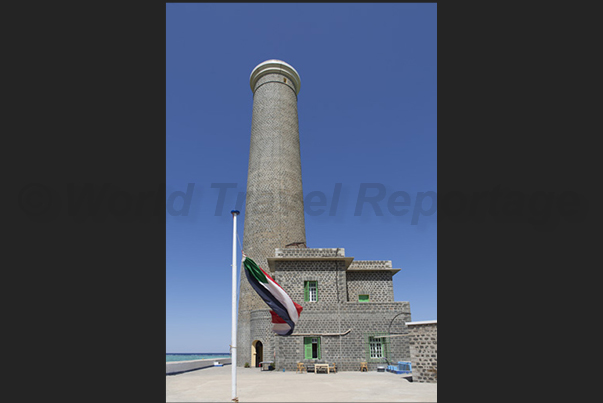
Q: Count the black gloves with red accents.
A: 0